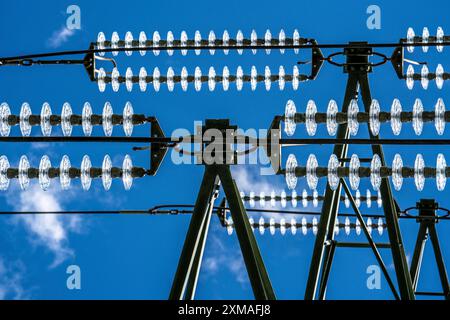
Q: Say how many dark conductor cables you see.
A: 3